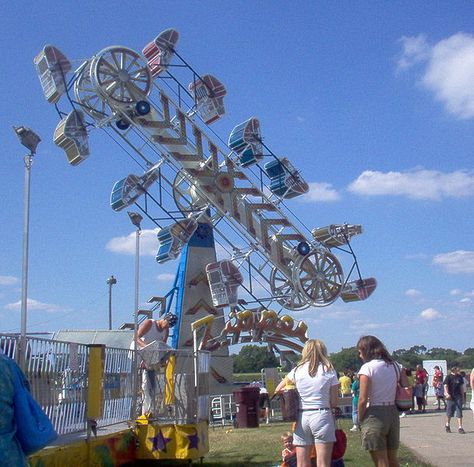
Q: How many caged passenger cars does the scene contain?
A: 11